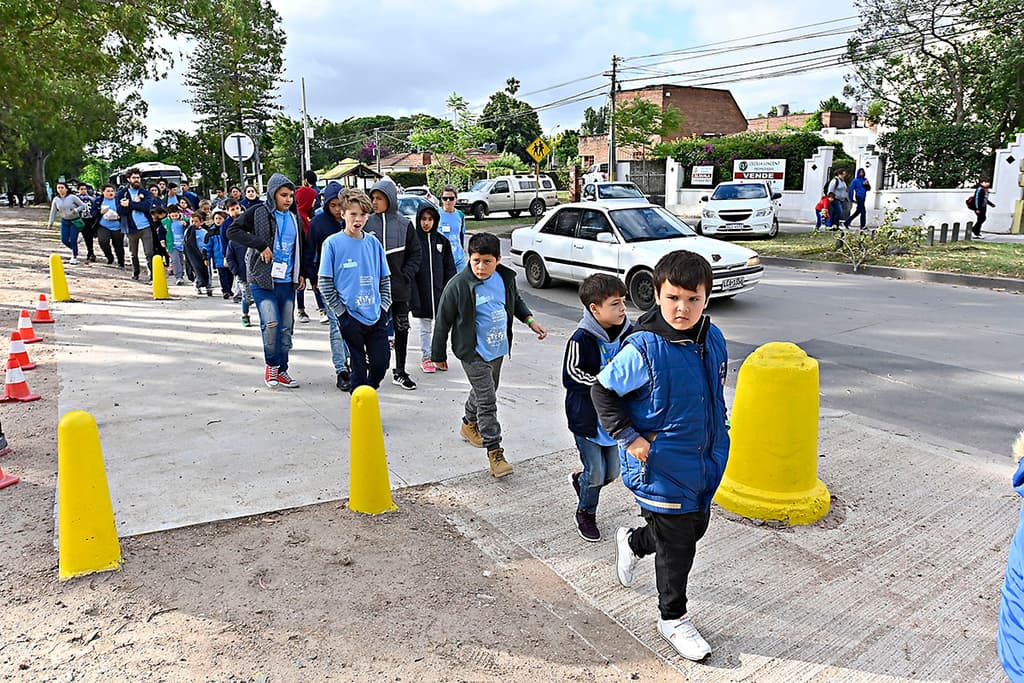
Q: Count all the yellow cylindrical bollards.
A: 5